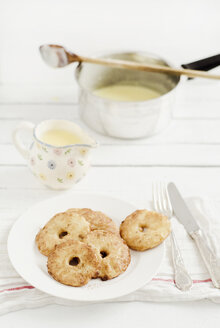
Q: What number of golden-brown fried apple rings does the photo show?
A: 5